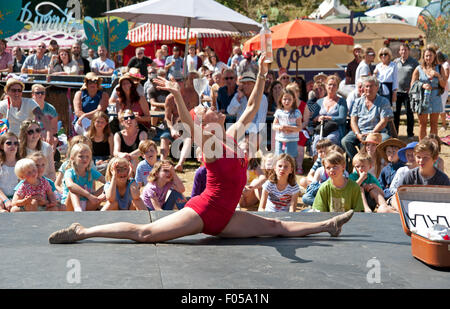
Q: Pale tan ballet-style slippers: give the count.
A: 2